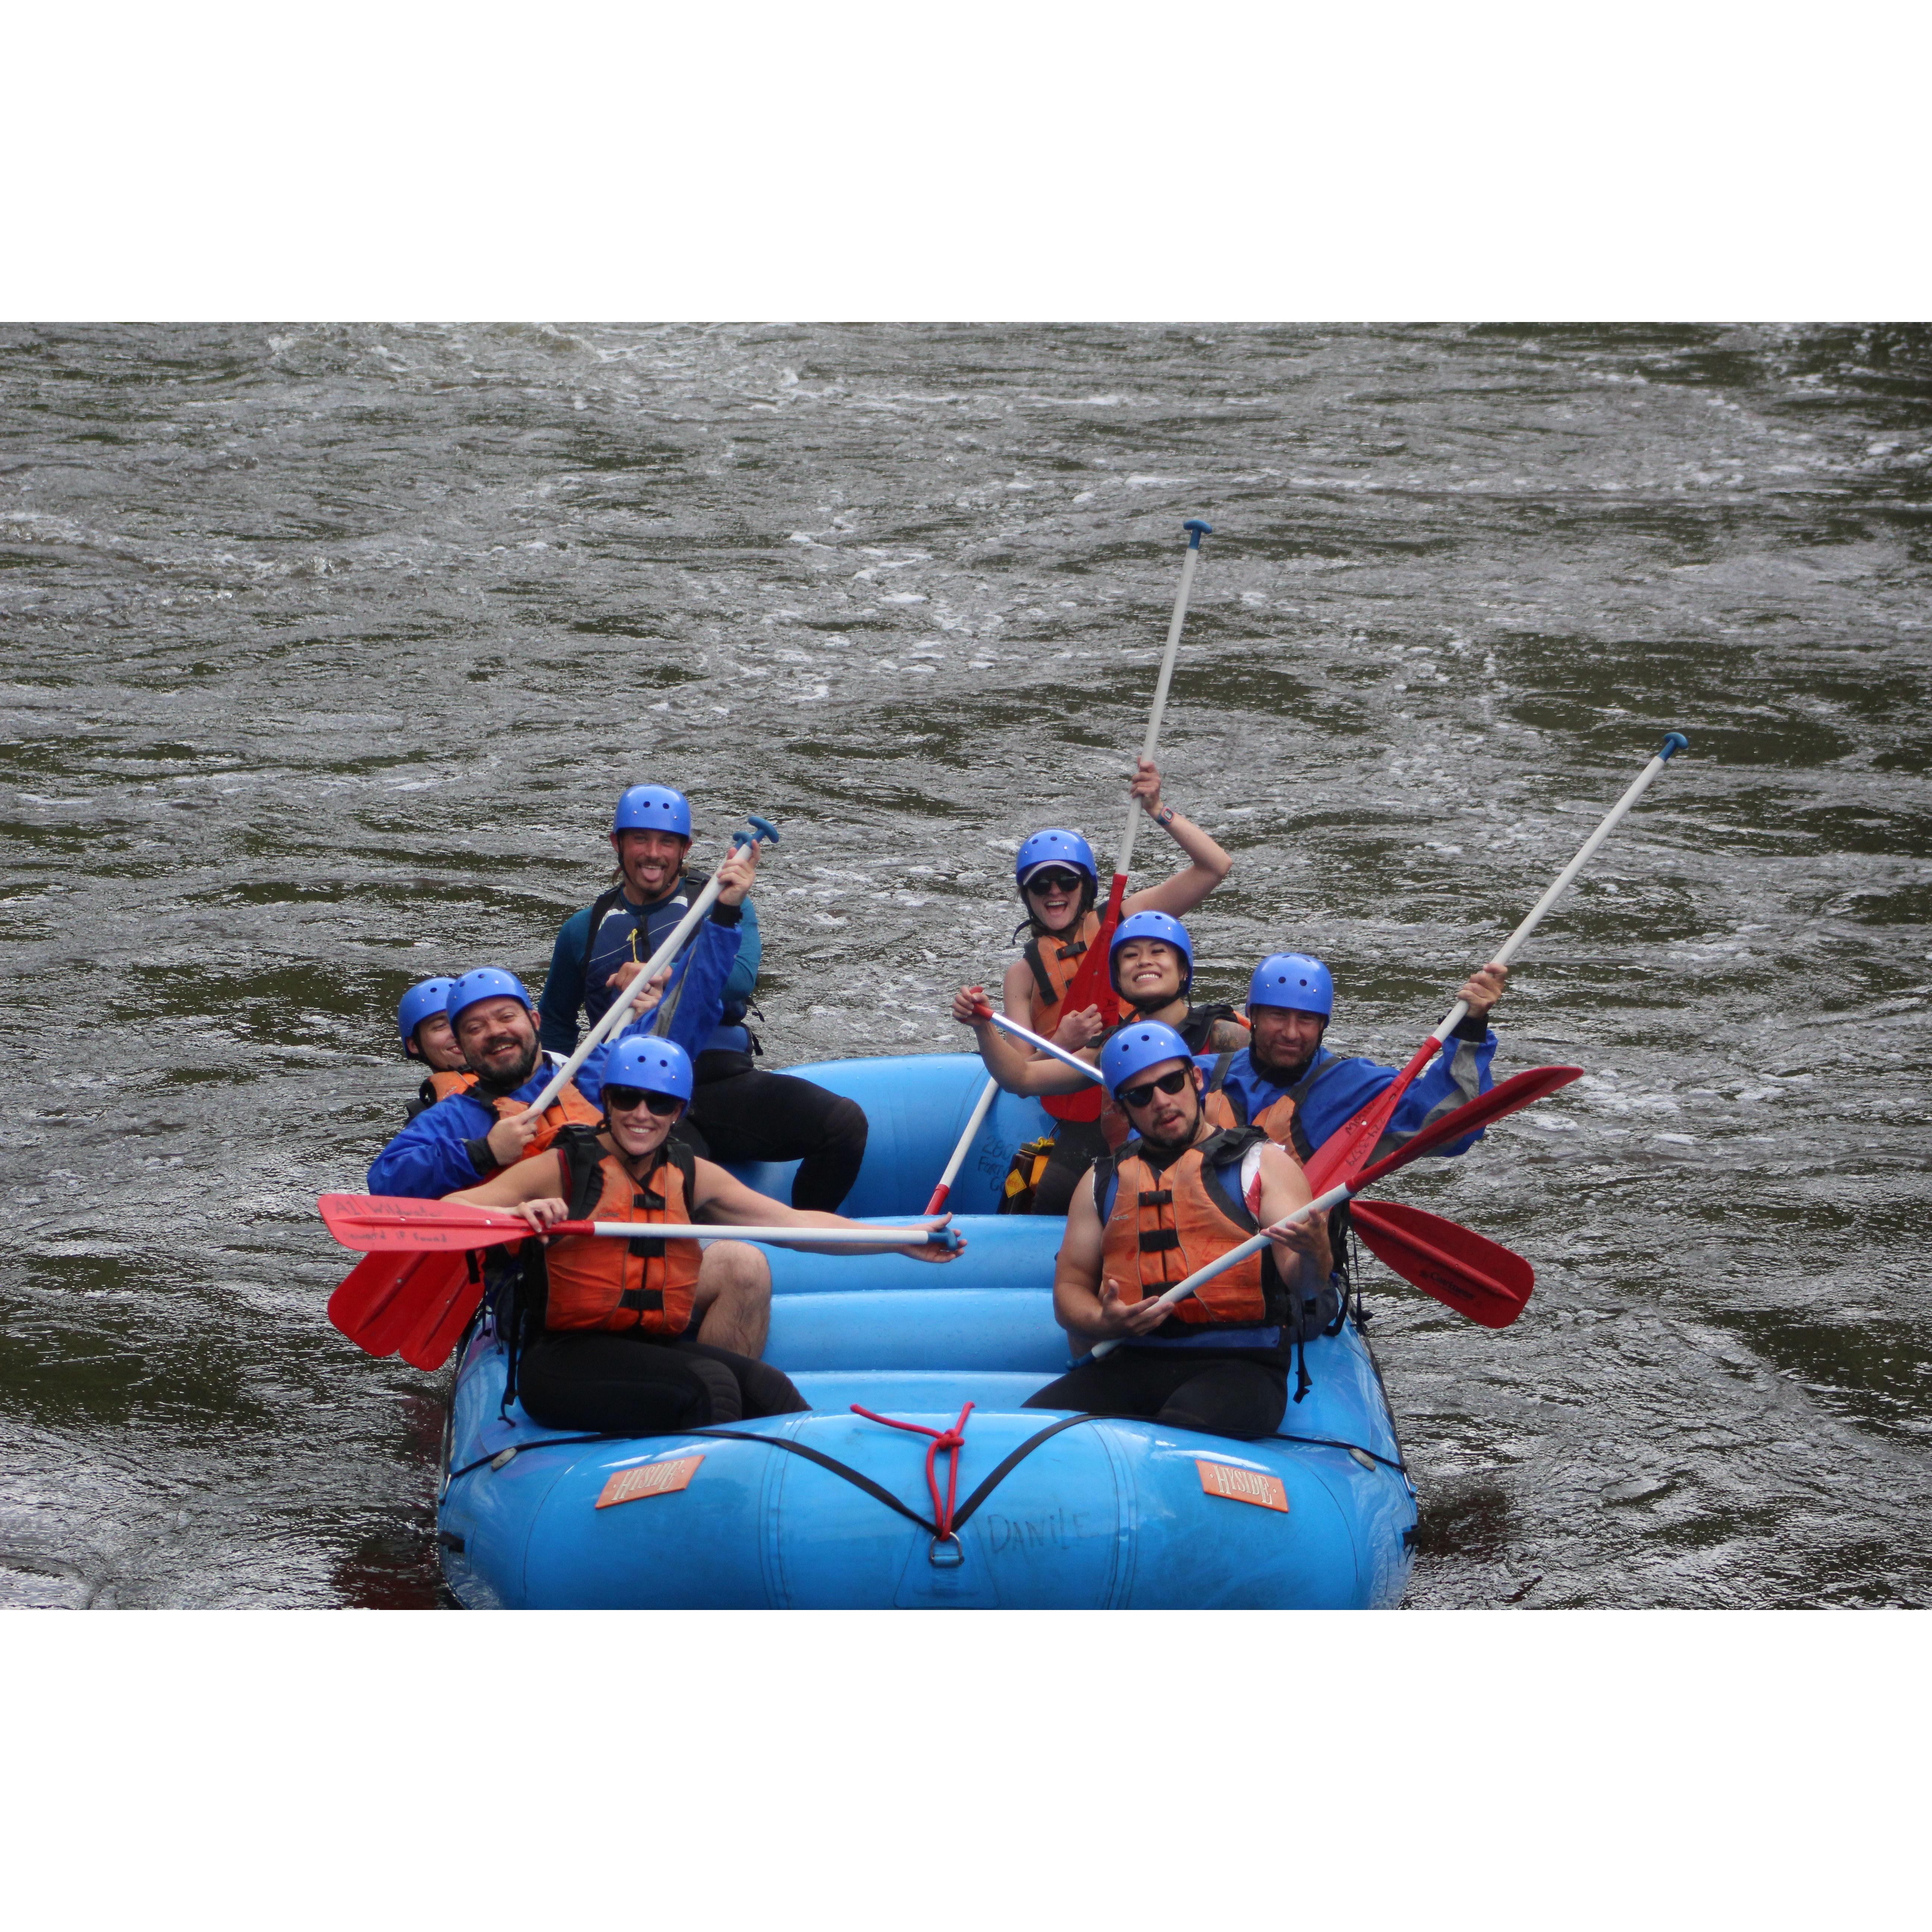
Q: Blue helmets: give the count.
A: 8